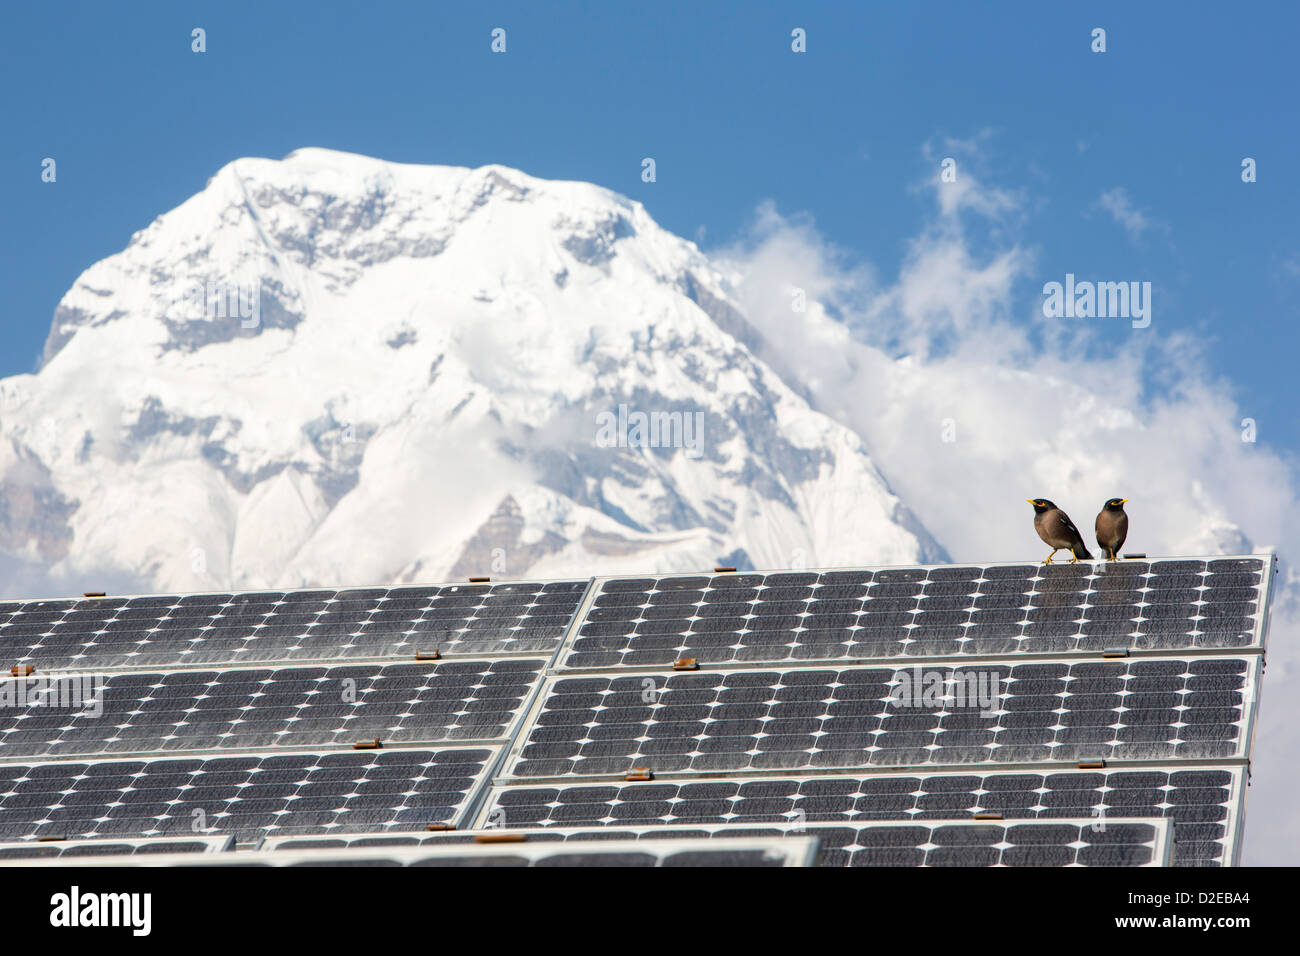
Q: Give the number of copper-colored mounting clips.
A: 15